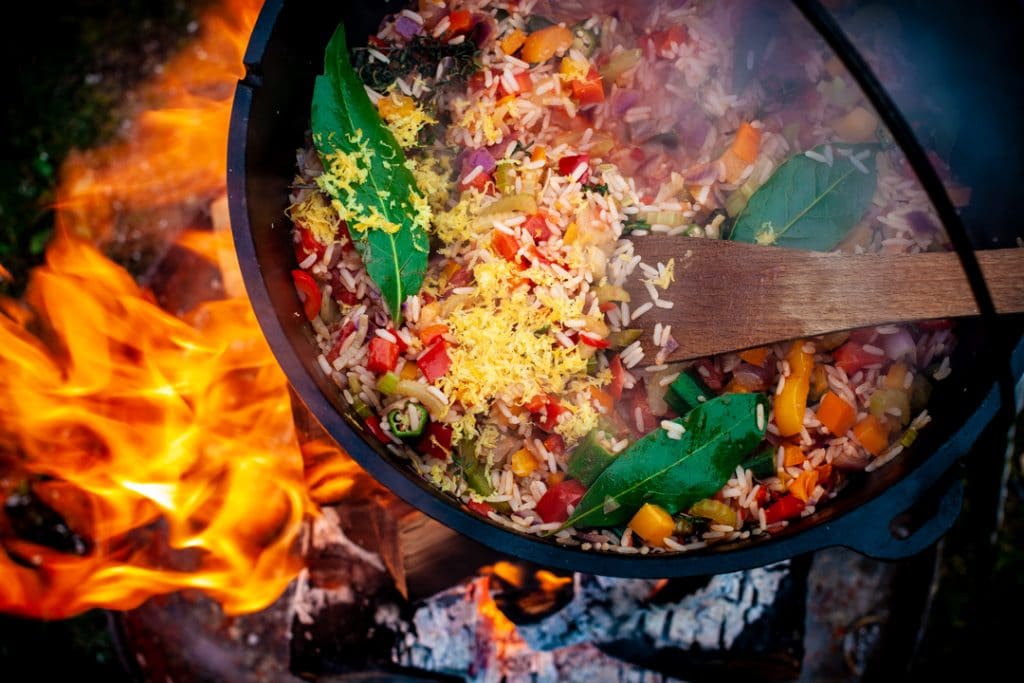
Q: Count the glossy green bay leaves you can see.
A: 3